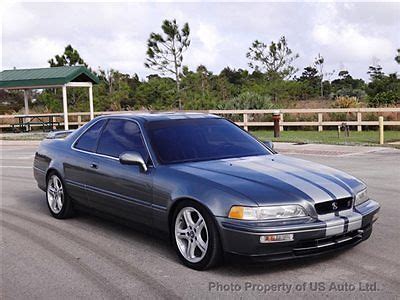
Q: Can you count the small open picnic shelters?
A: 1